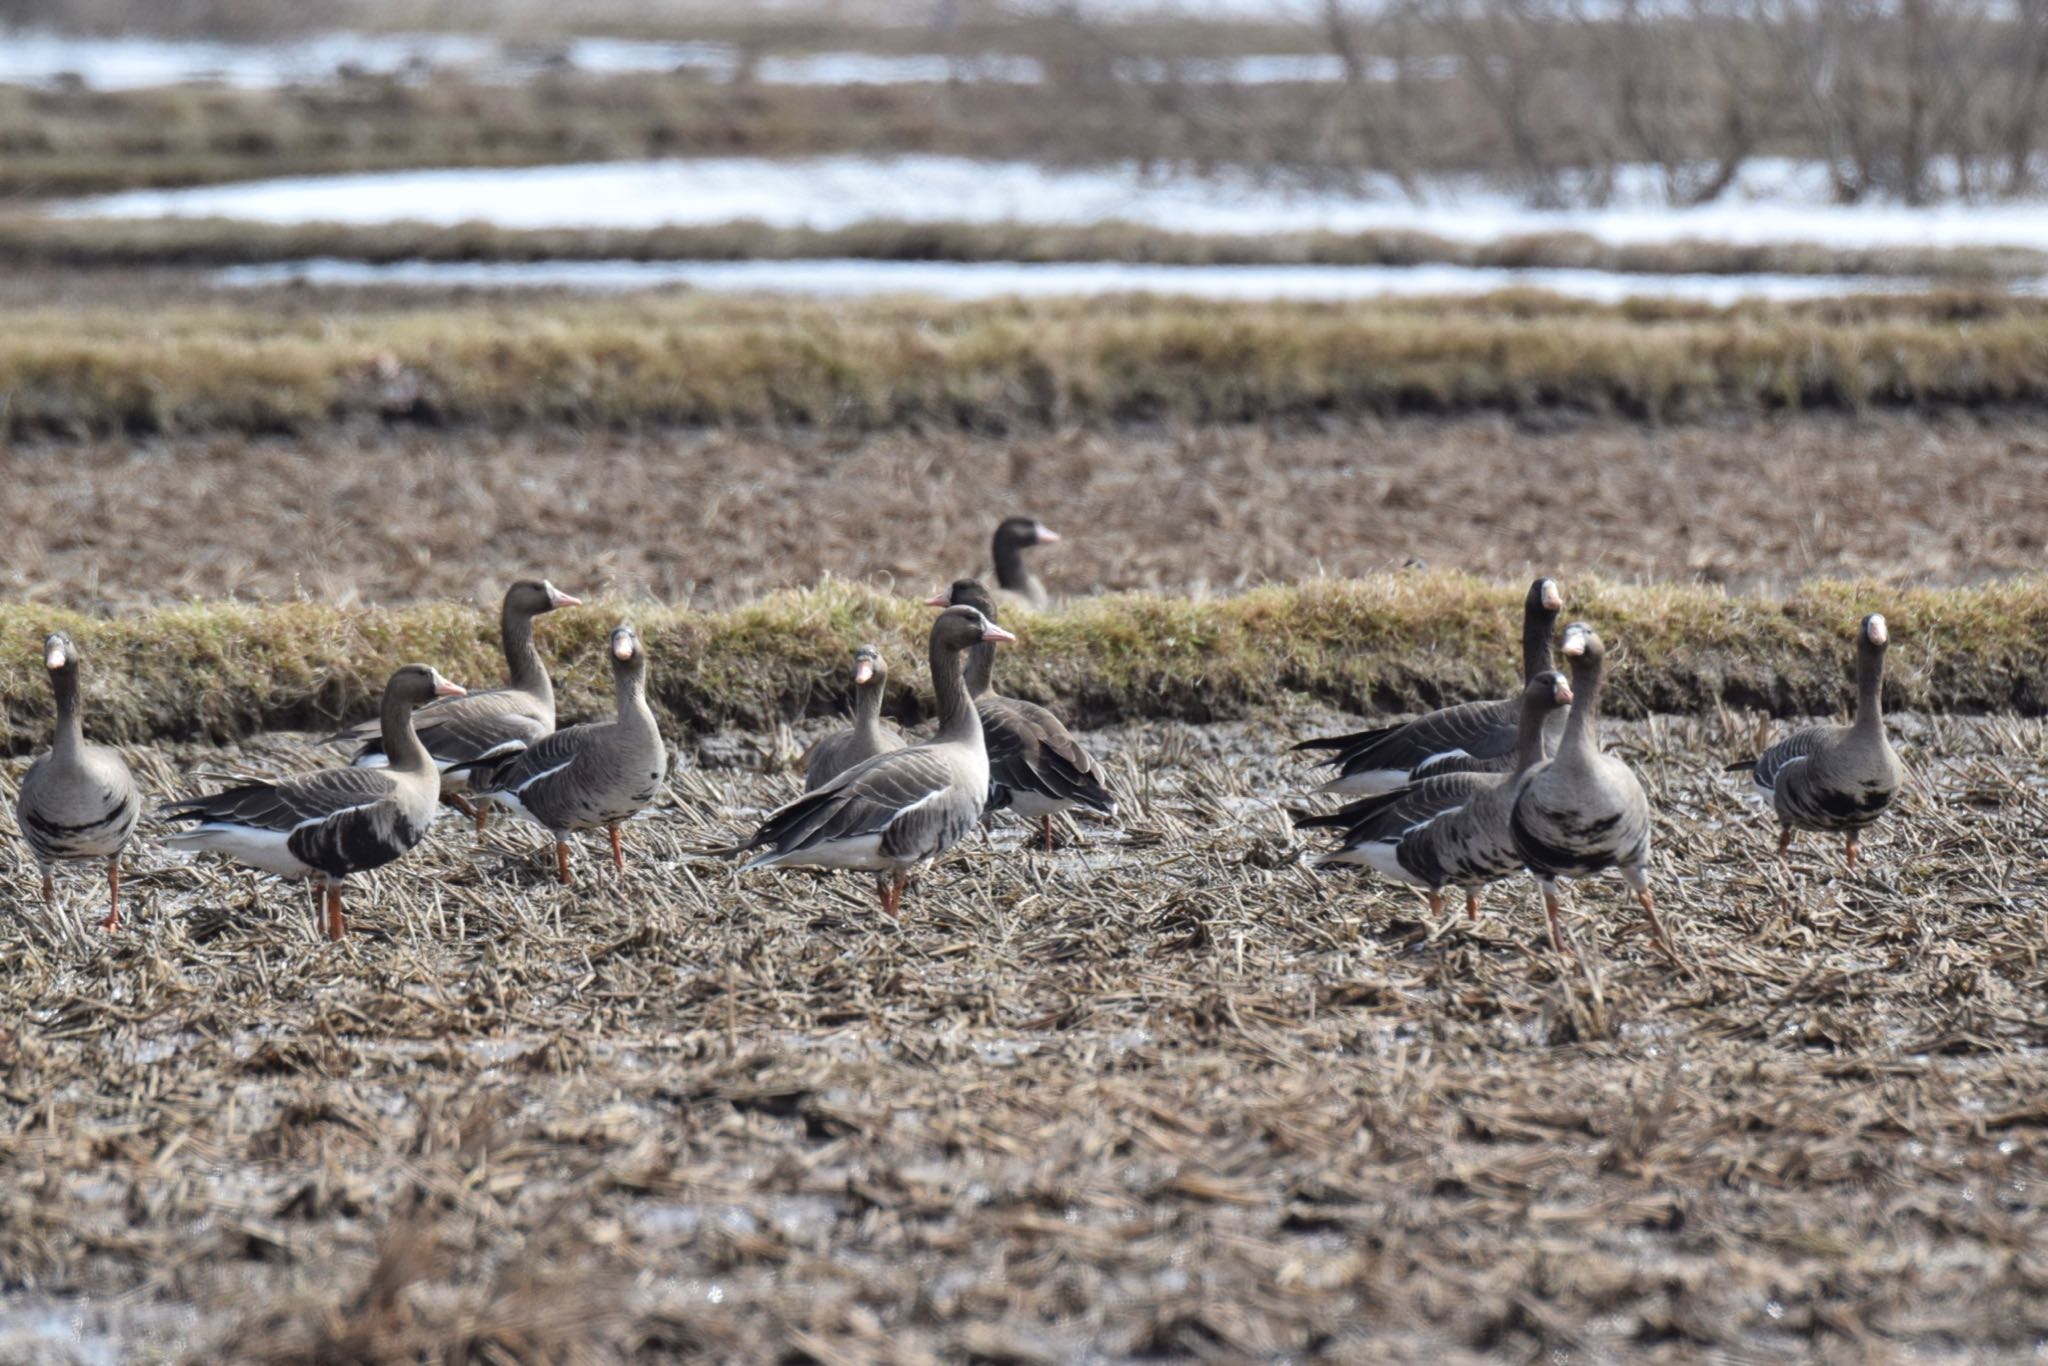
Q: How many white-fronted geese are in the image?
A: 12